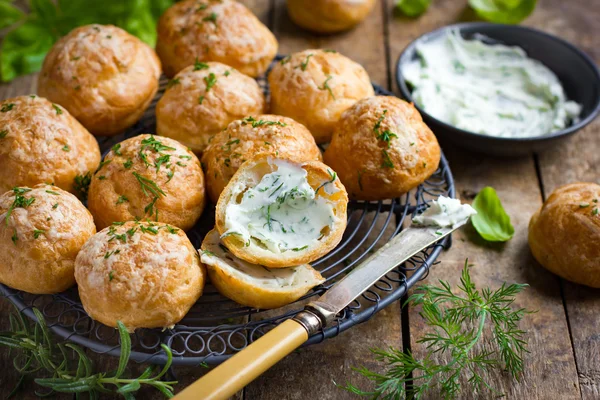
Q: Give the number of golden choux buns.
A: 13